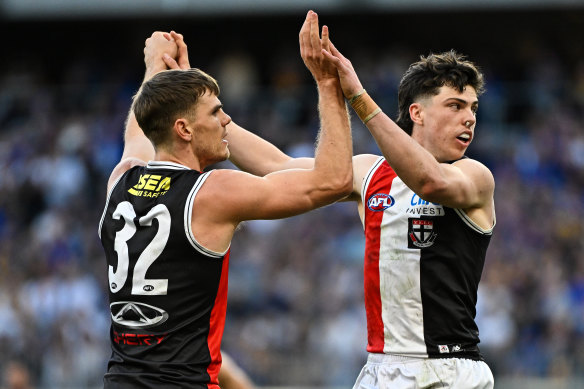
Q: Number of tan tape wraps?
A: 1